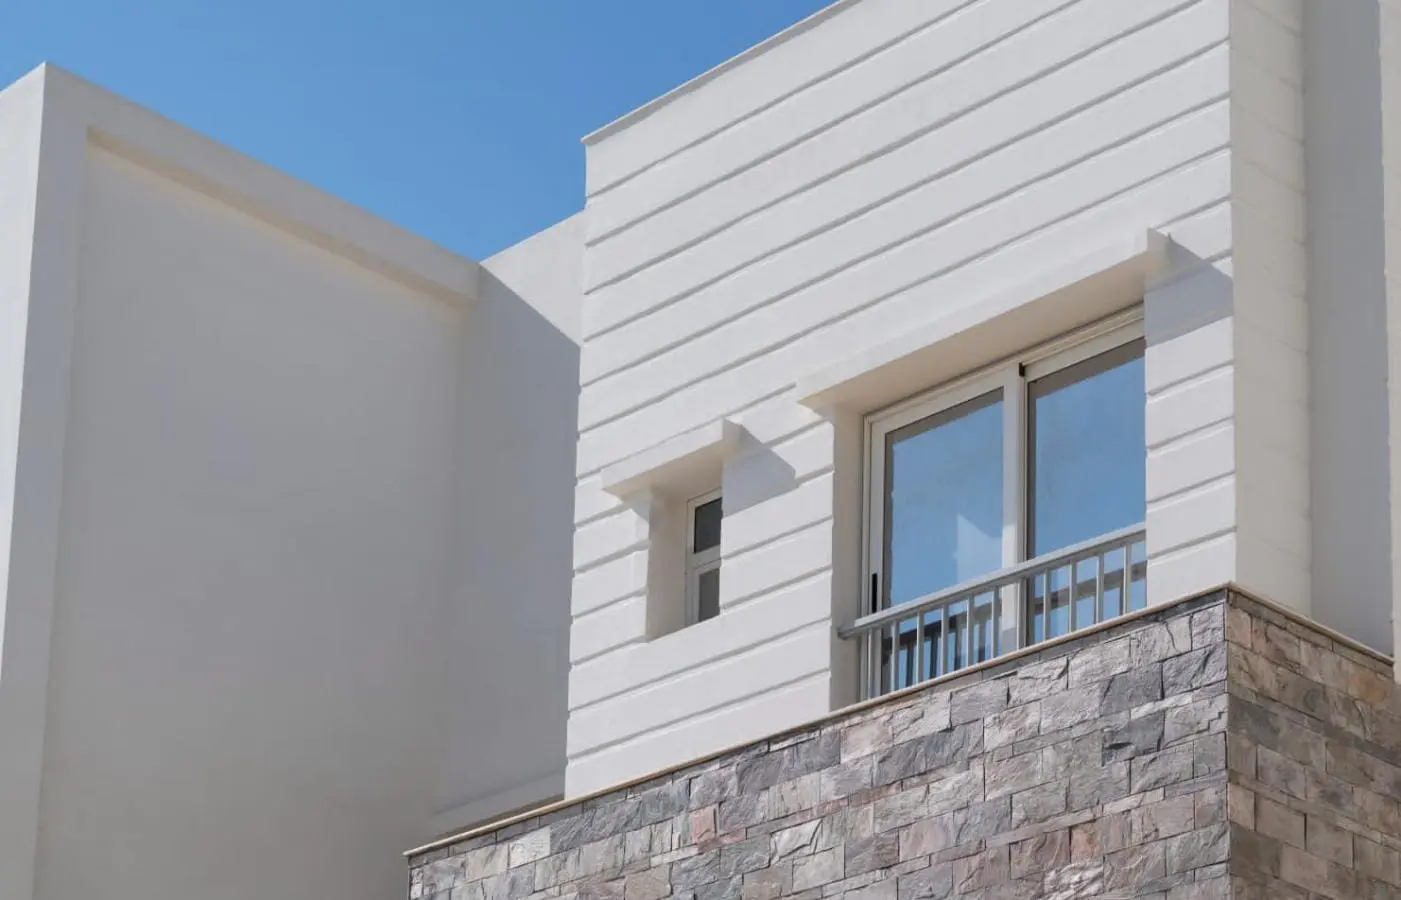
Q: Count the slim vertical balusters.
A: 11